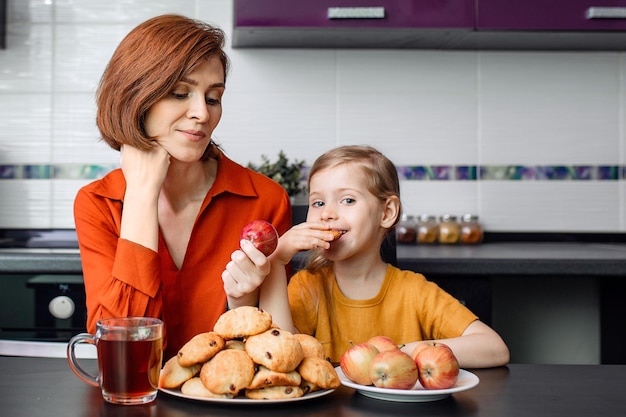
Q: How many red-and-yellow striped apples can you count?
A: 5